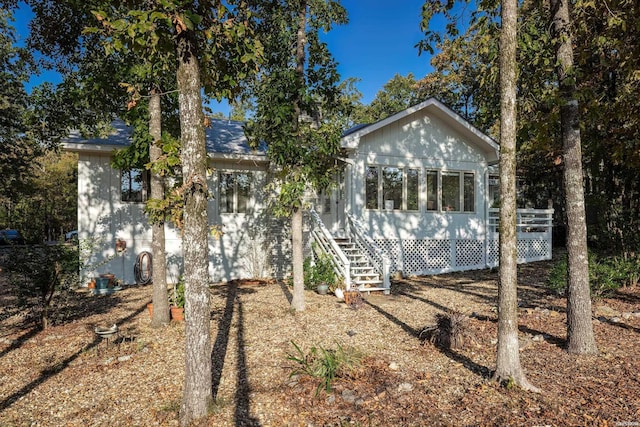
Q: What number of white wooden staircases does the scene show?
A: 1